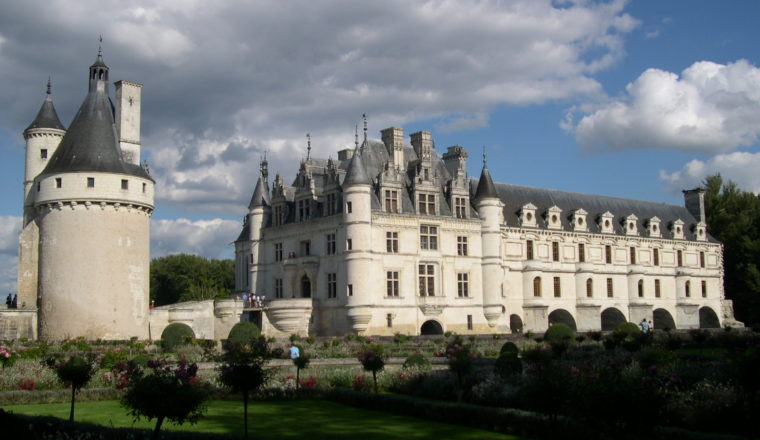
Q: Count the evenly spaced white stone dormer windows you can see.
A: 8